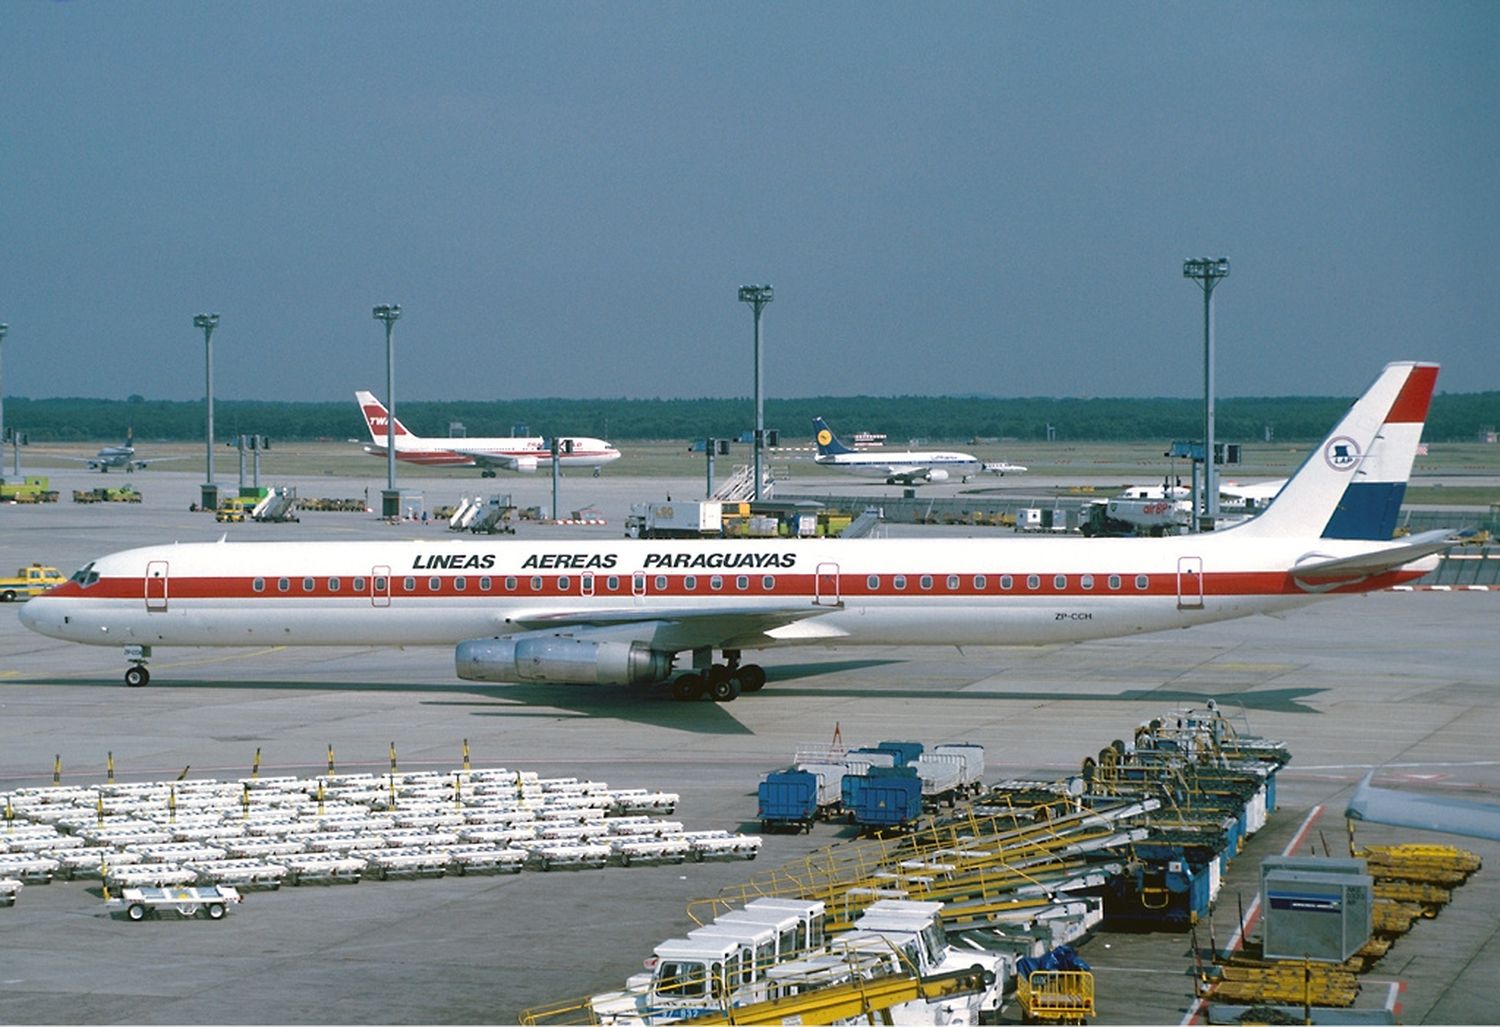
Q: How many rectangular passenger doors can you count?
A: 4